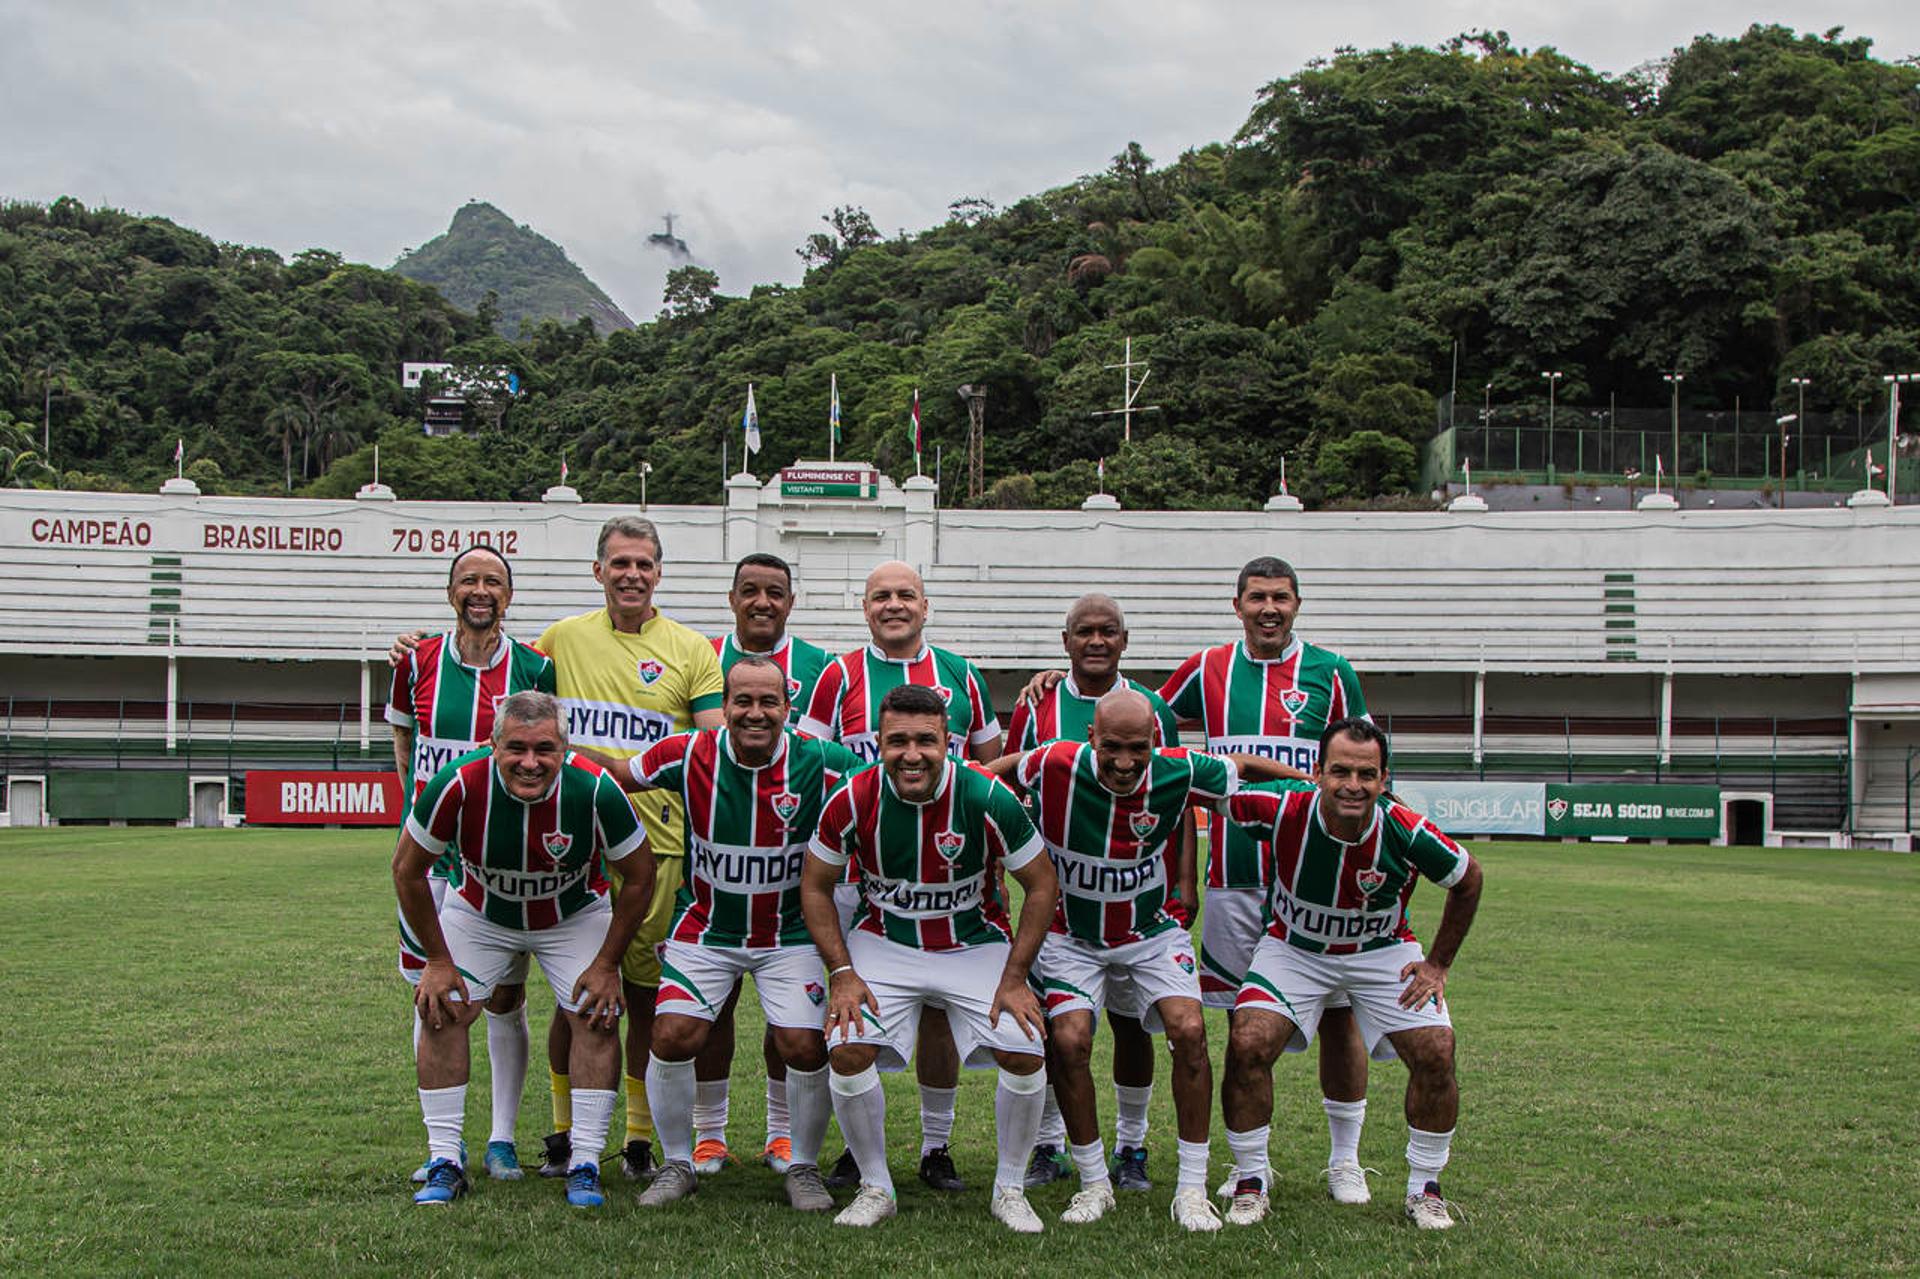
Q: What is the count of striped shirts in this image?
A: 10